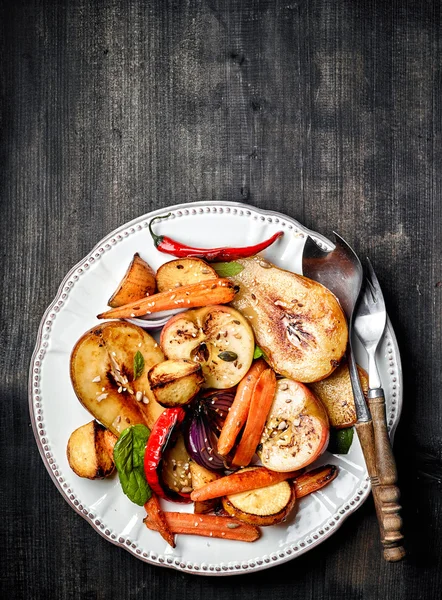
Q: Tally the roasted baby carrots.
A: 7